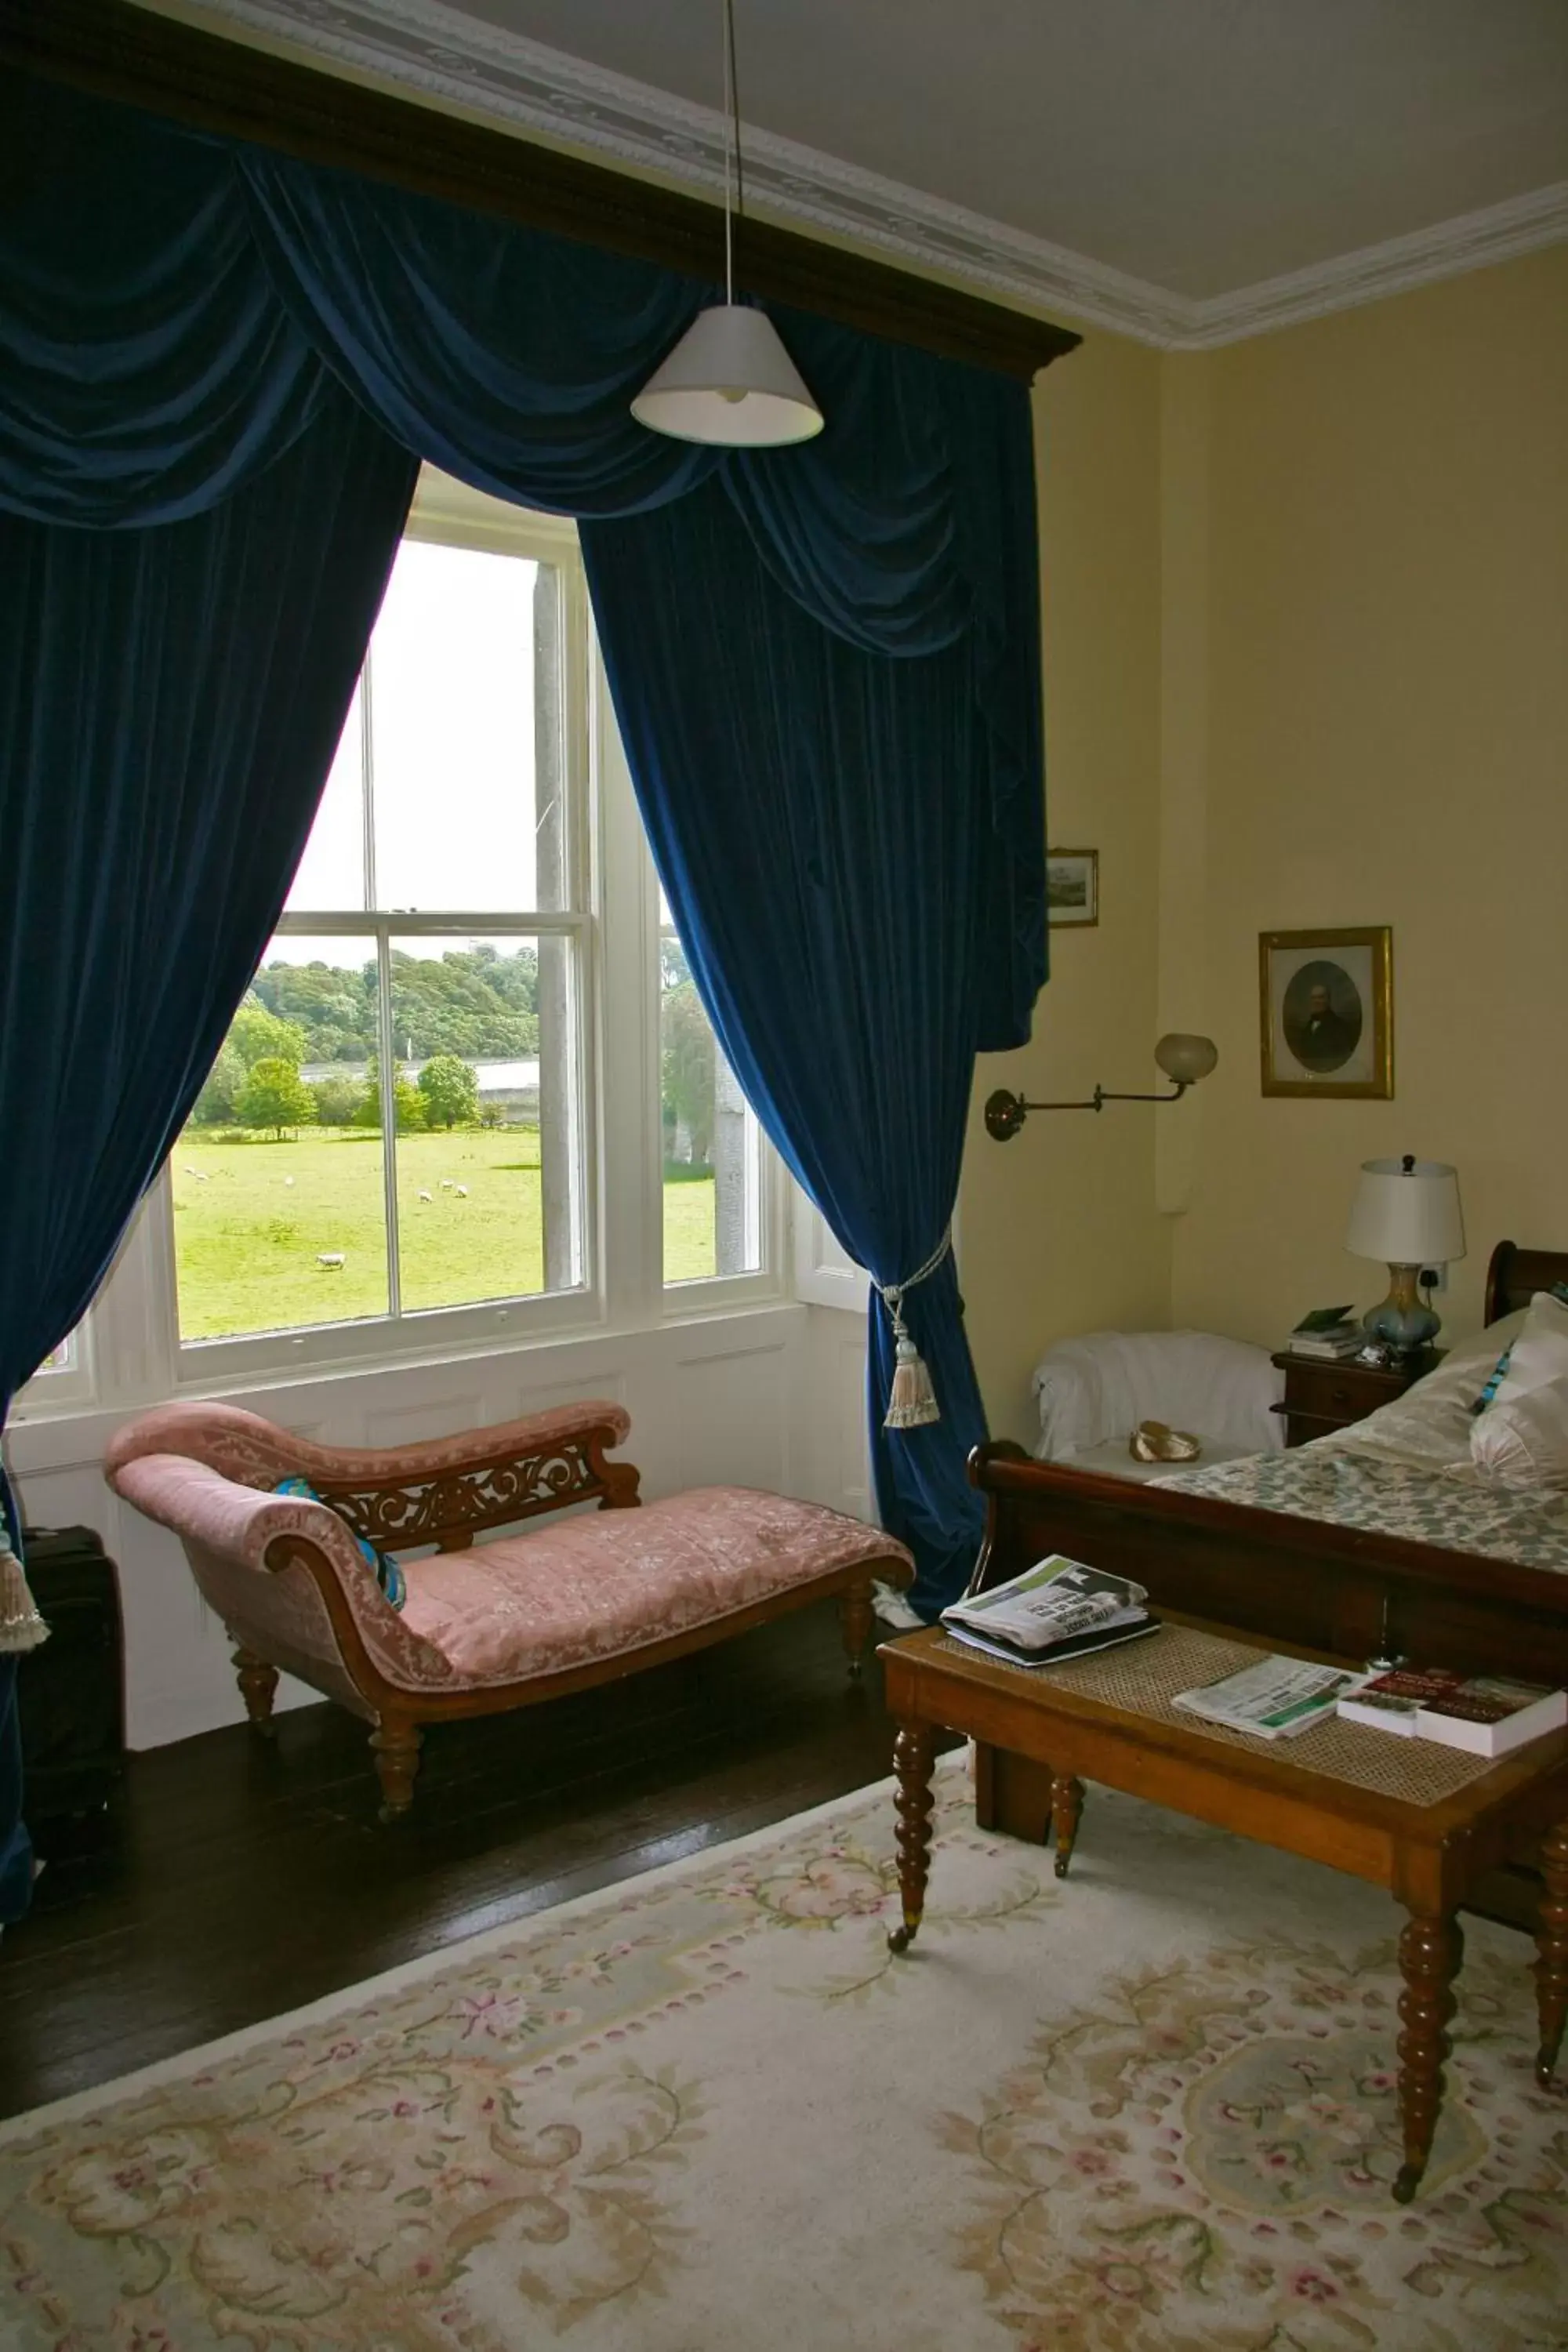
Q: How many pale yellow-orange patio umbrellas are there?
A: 0